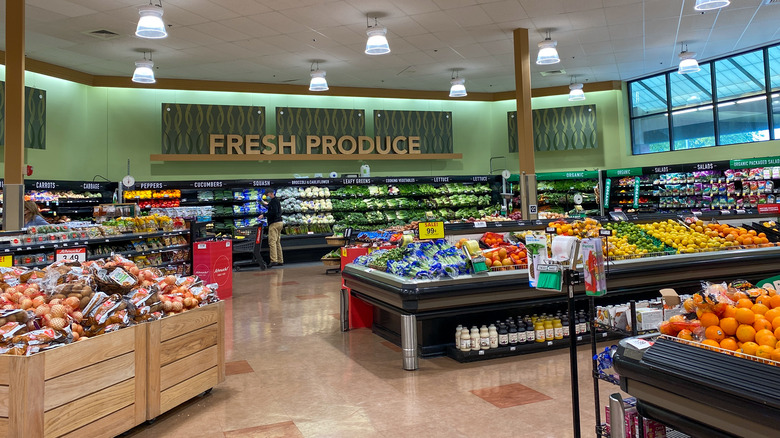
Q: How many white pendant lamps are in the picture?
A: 9